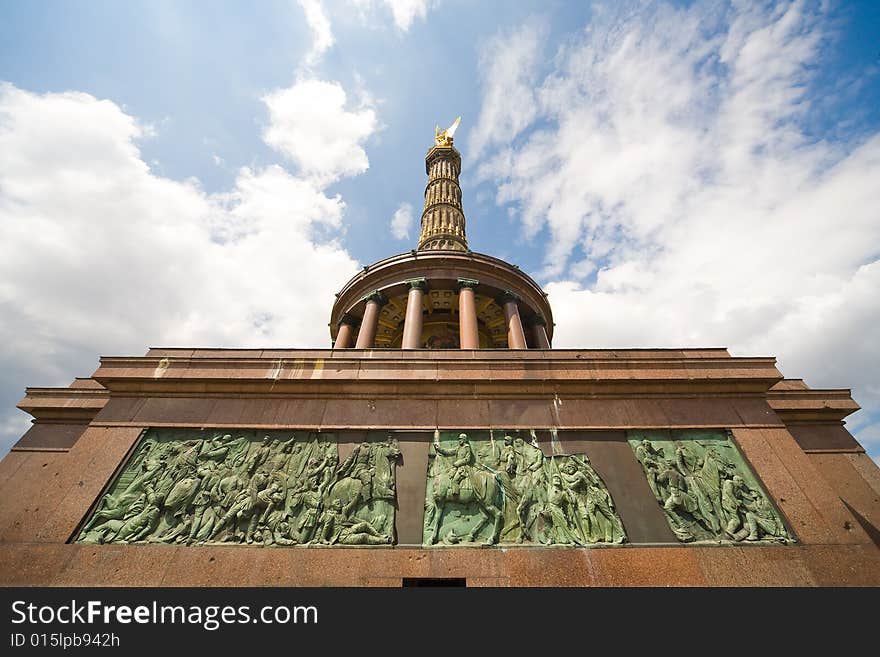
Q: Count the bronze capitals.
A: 6